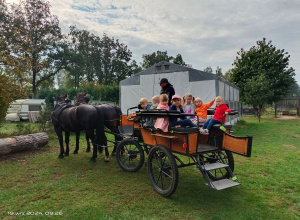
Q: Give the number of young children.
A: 7